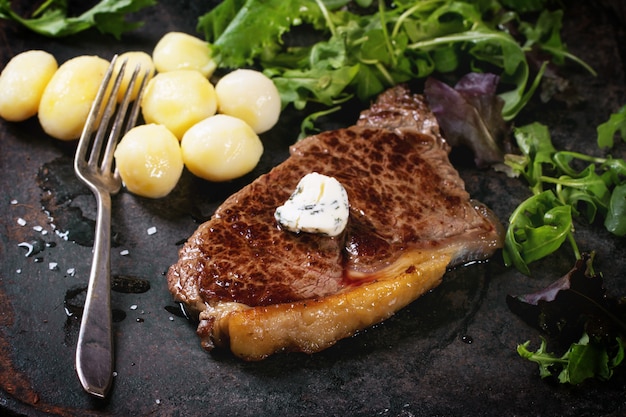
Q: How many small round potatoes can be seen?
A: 8